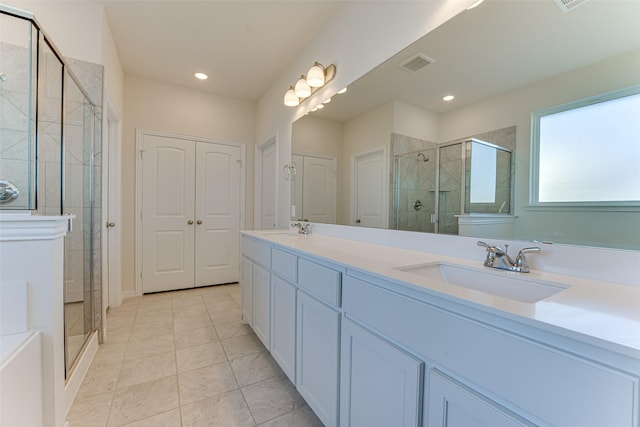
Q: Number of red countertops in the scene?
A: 0